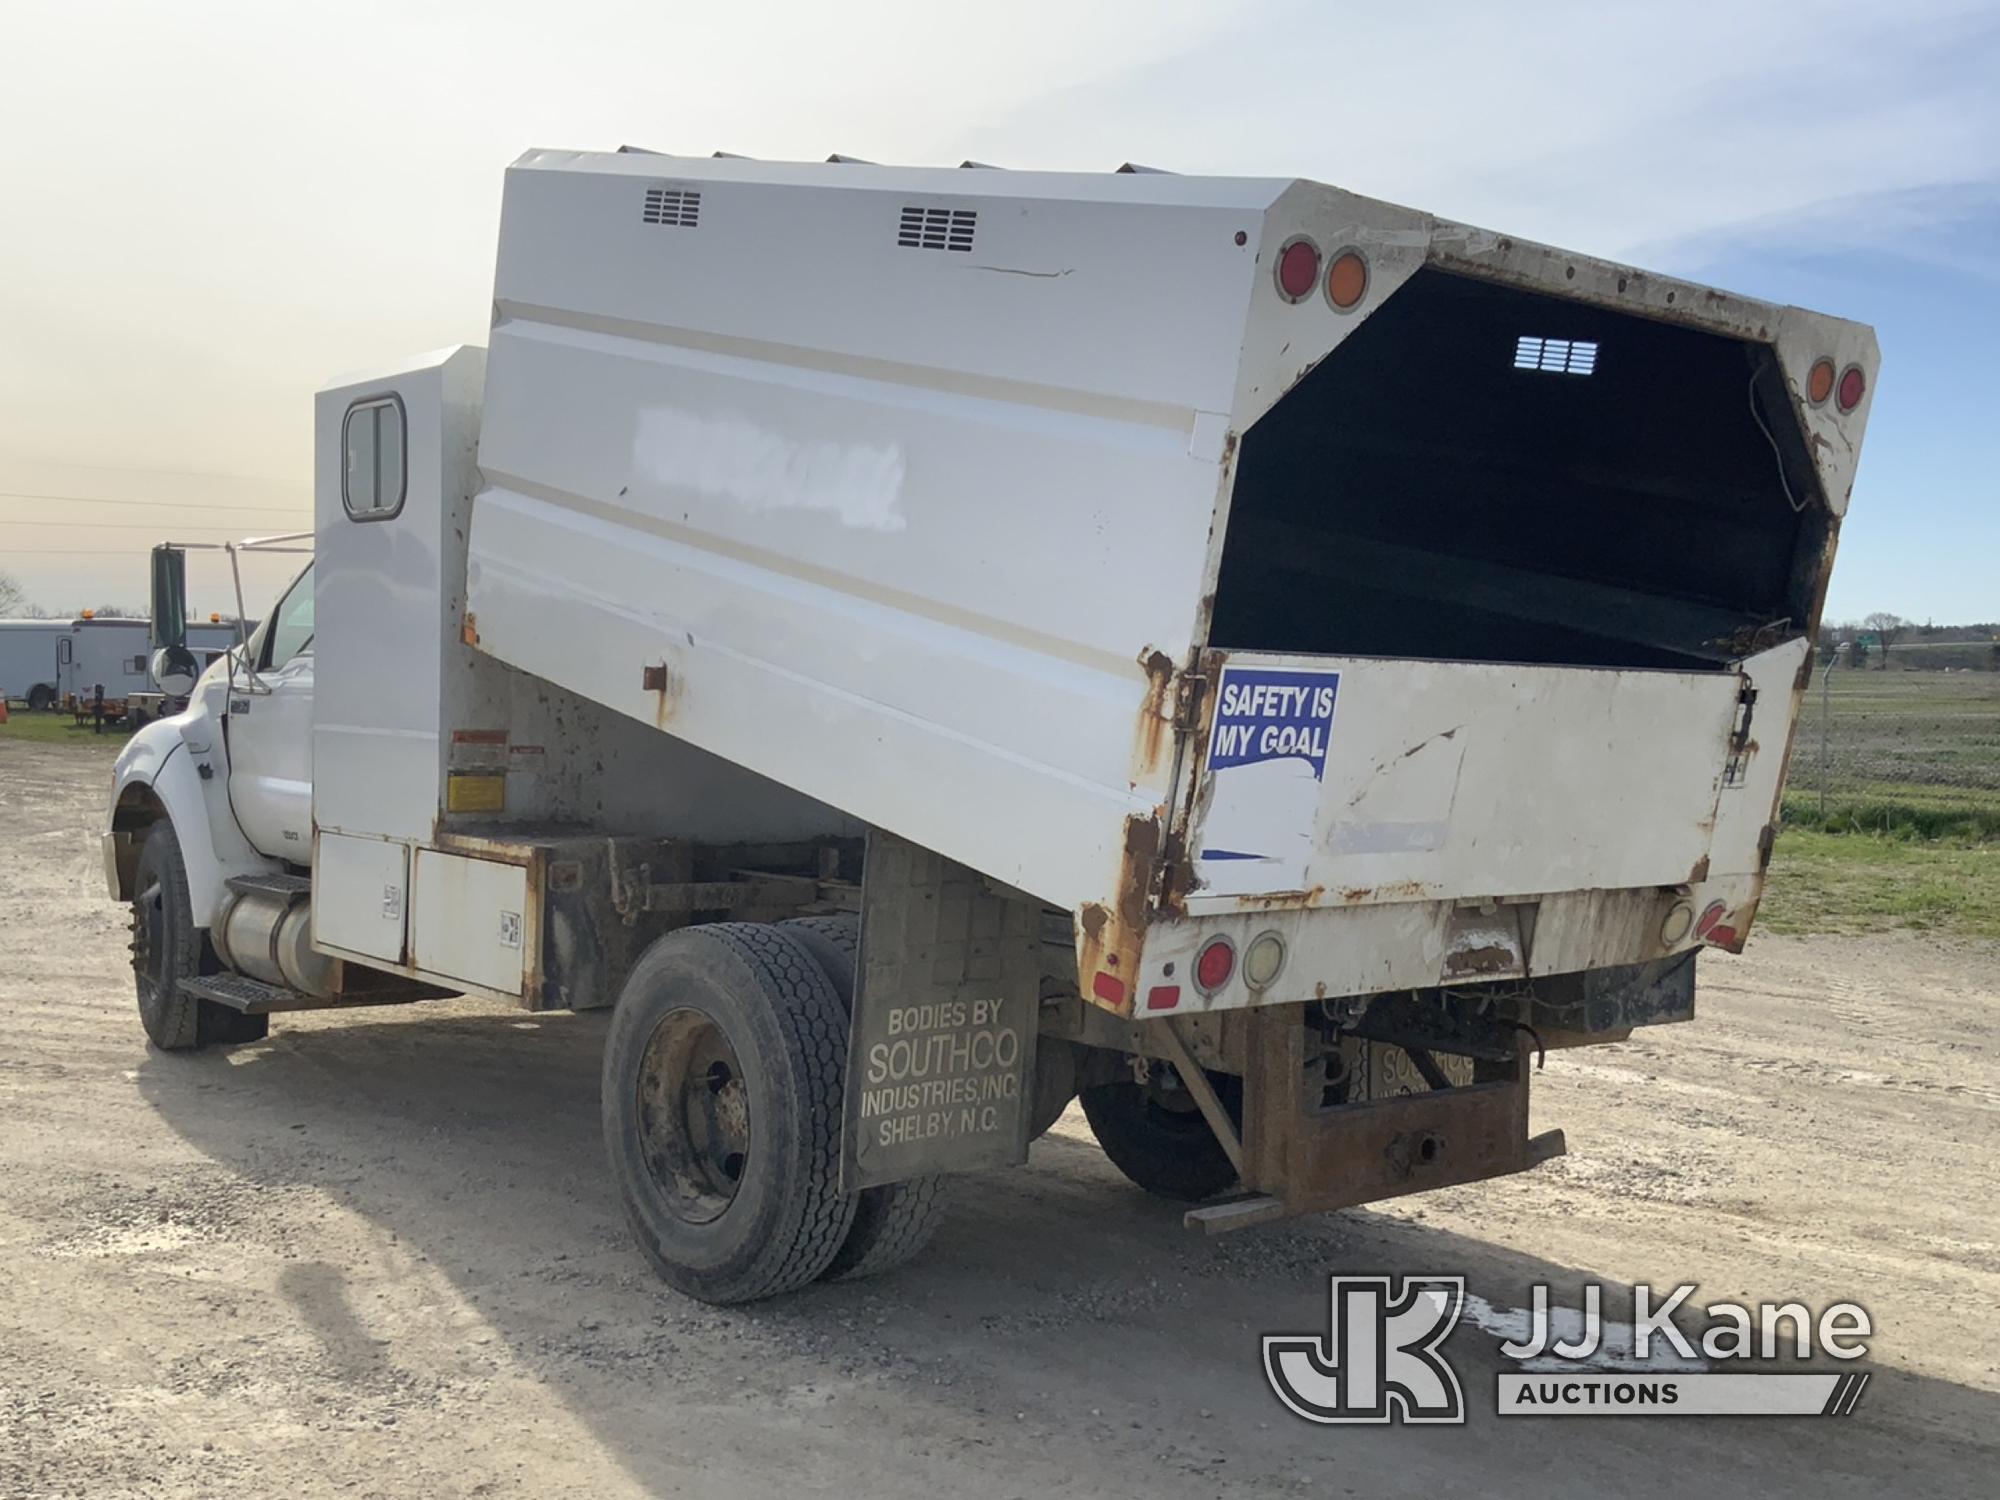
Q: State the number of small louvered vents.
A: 3